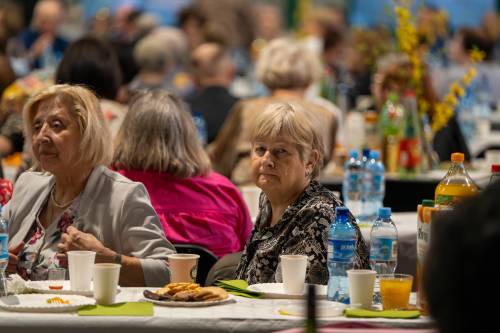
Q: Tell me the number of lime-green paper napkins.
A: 3